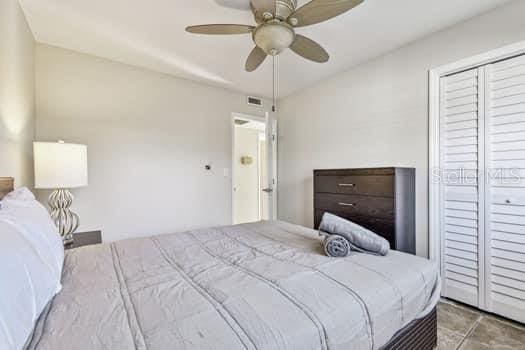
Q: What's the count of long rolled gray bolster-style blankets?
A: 2